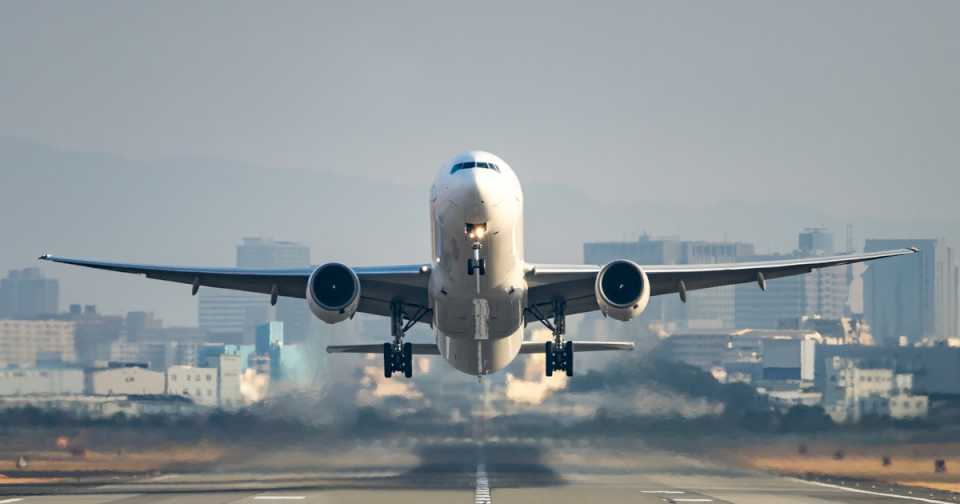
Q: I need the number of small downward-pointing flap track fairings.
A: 4